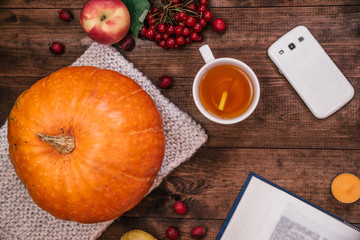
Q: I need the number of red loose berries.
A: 8